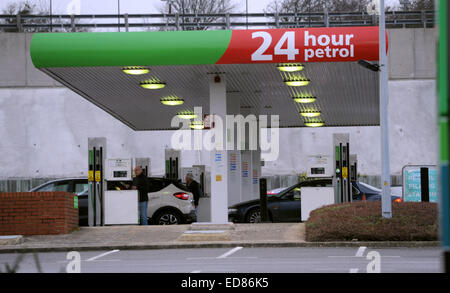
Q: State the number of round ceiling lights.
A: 10